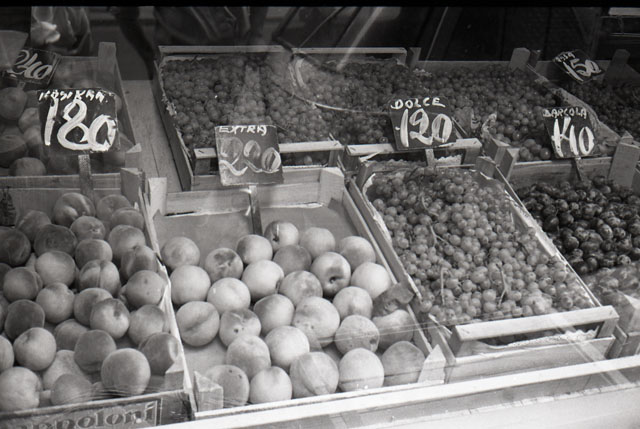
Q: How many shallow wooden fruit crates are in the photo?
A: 9